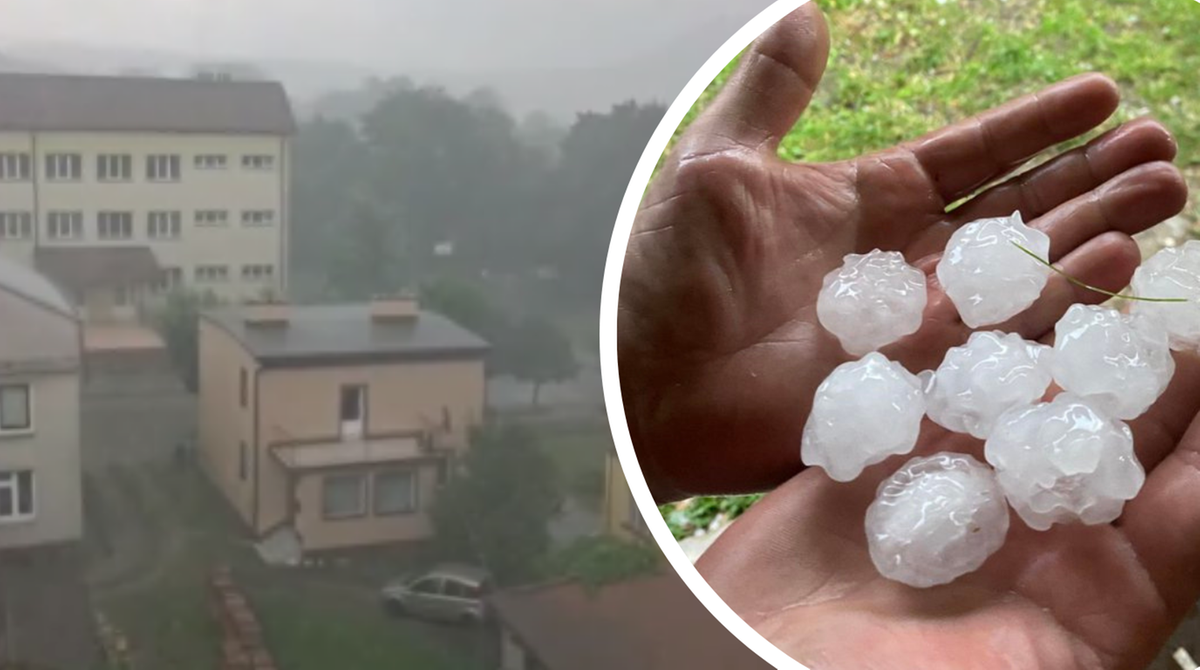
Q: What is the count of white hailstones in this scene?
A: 8